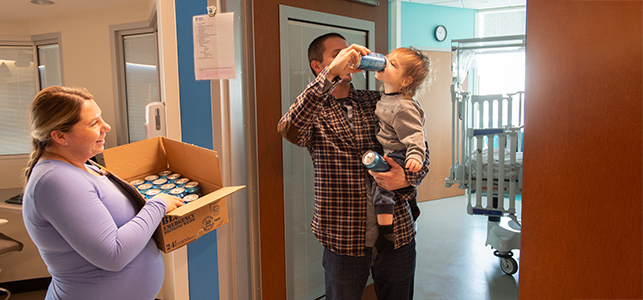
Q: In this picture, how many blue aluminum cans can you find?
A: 14